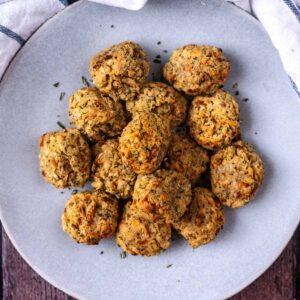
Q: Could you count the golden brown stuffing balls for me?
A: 14